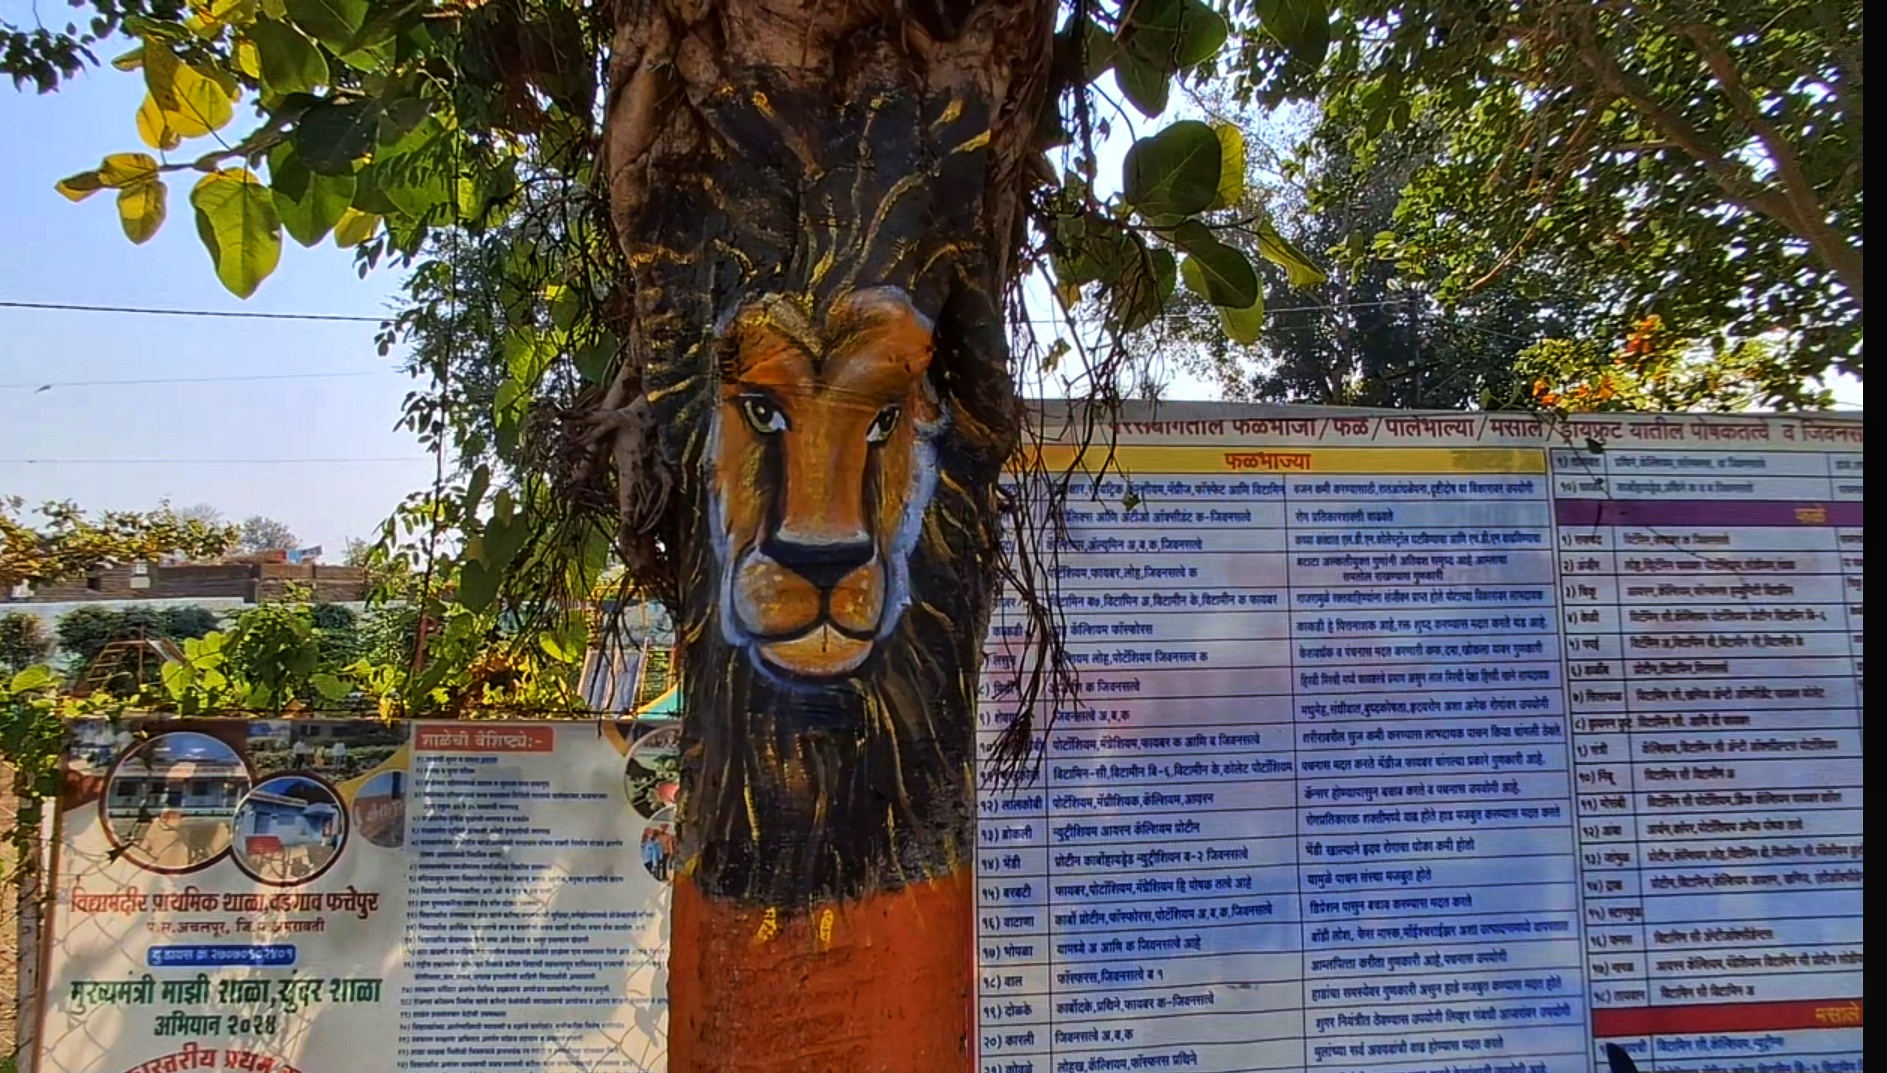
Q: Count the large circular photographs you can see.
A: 2